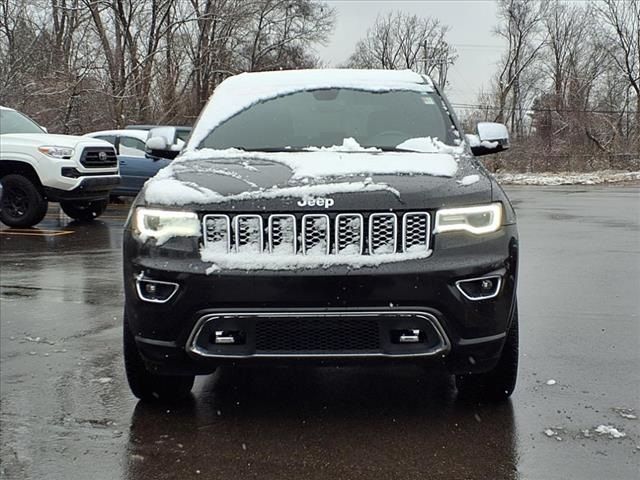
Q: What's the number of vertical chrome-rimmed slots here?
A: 7